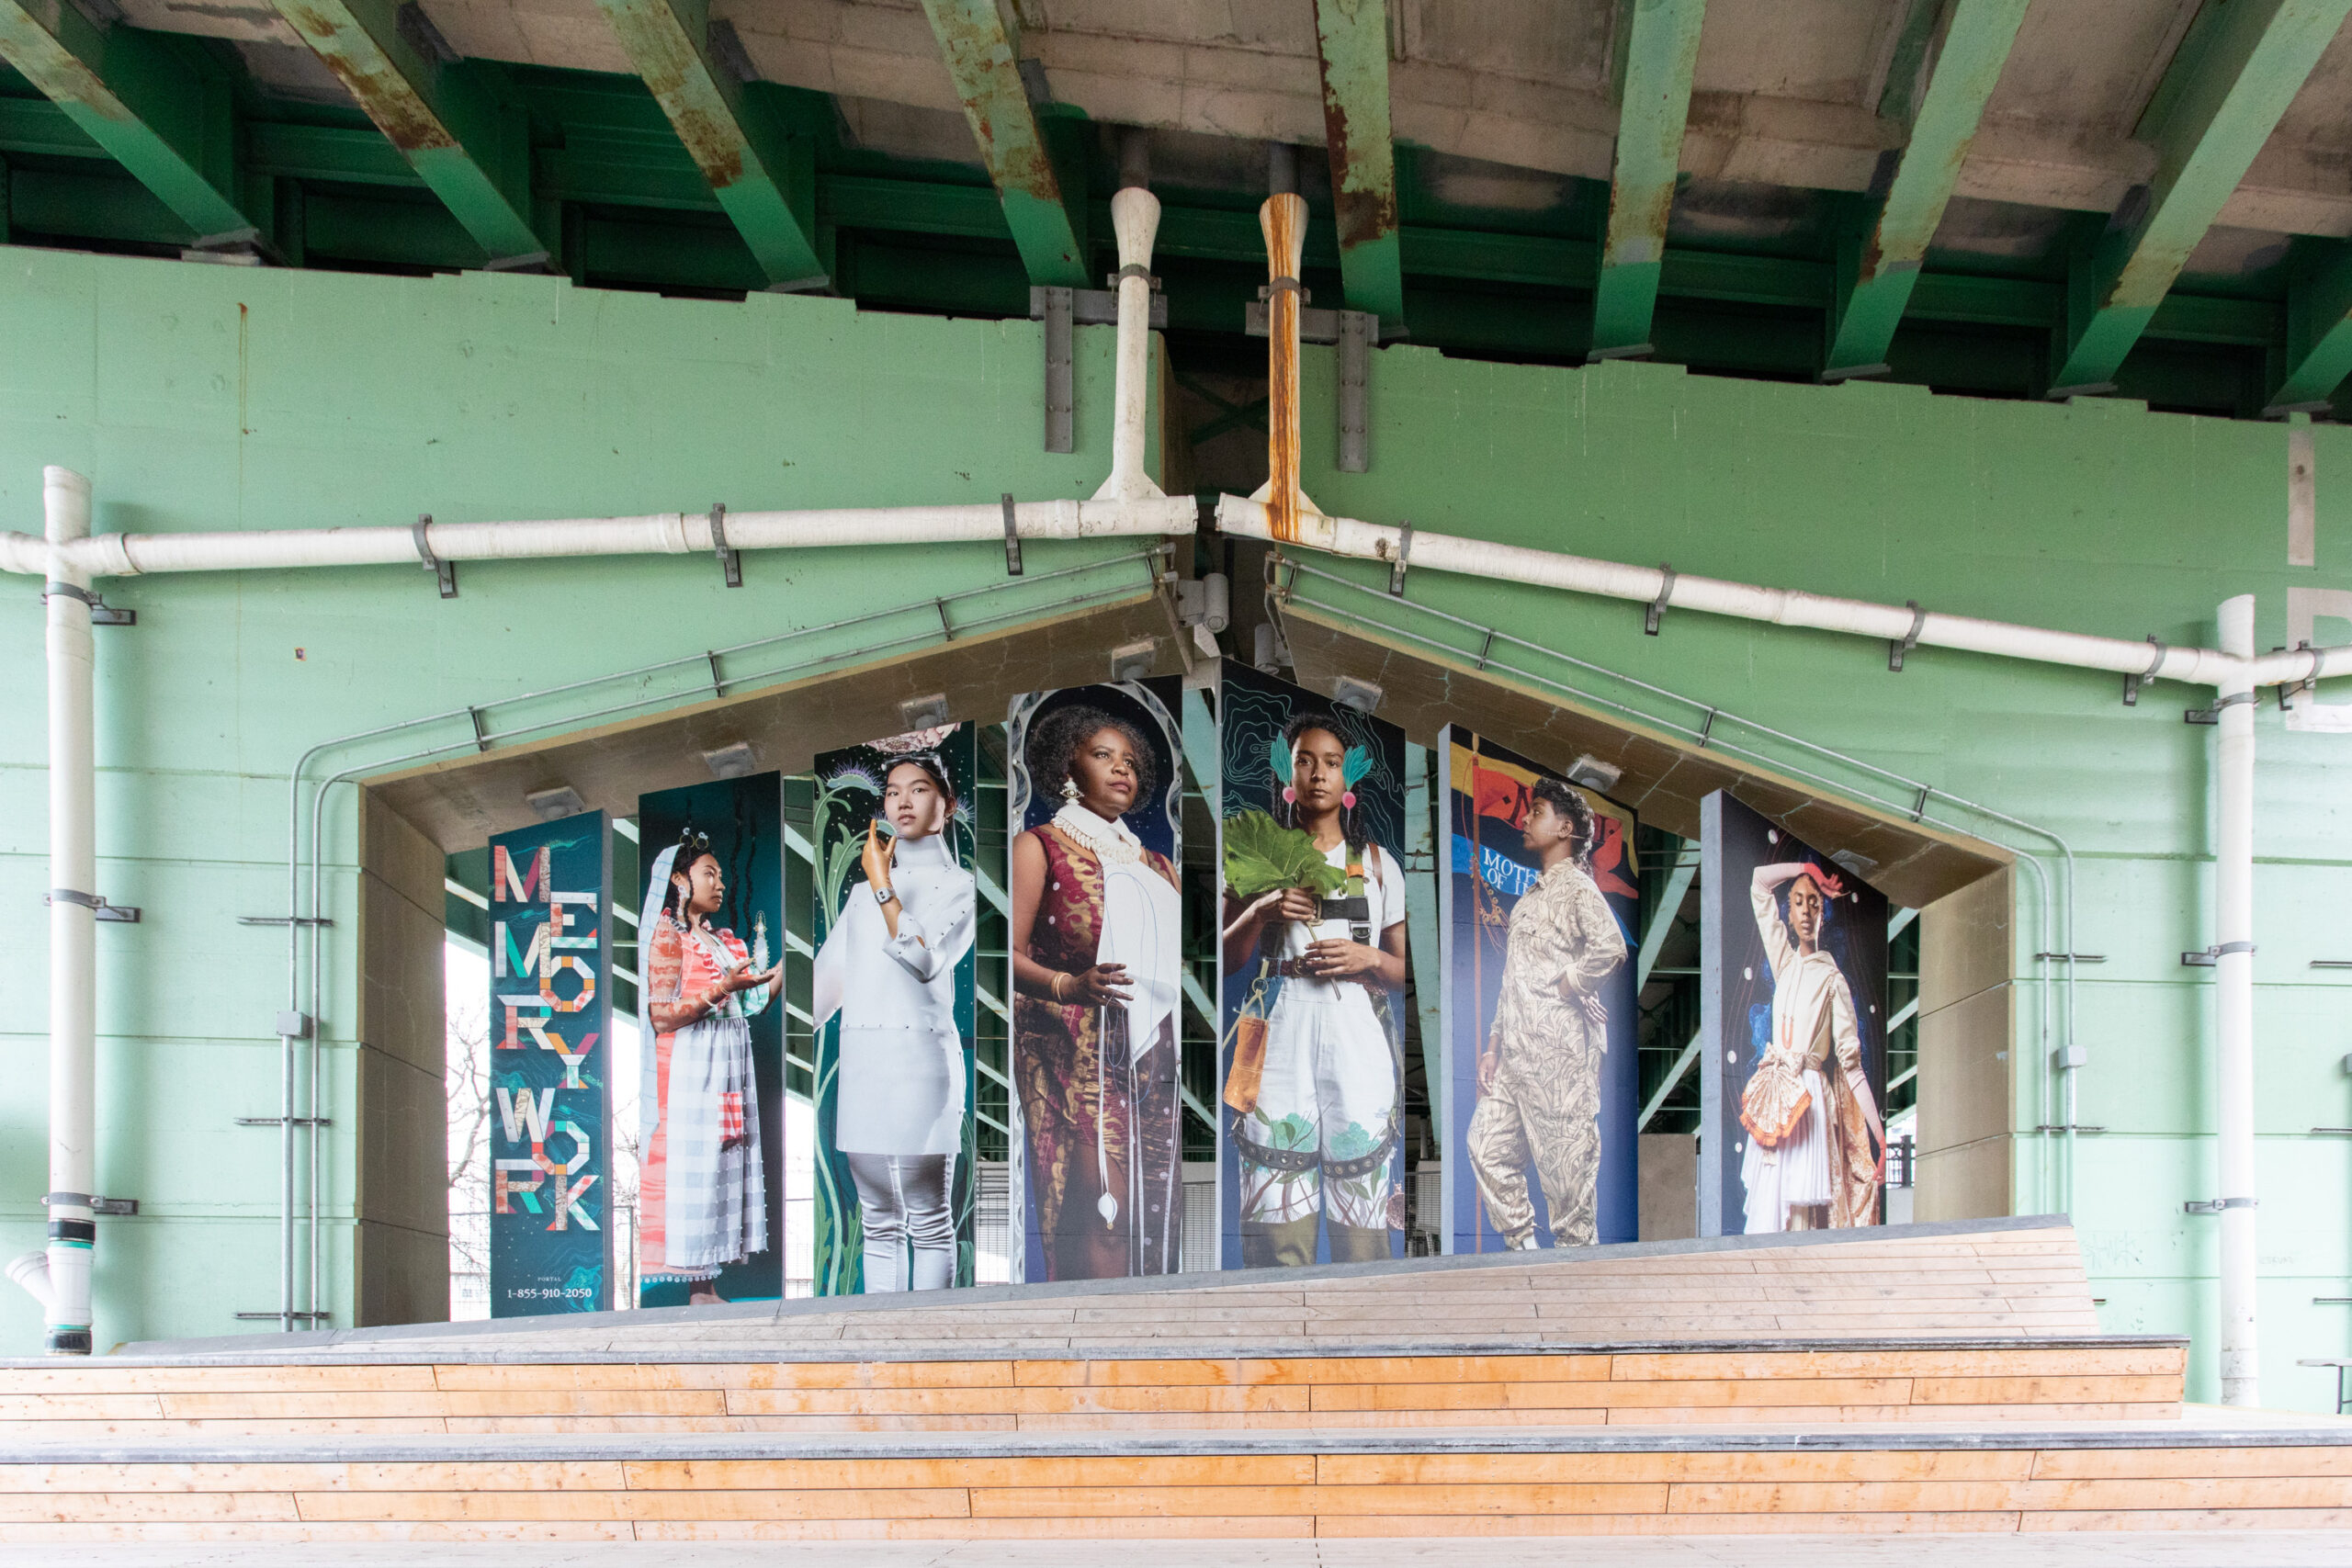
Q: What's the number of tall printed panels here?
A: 7